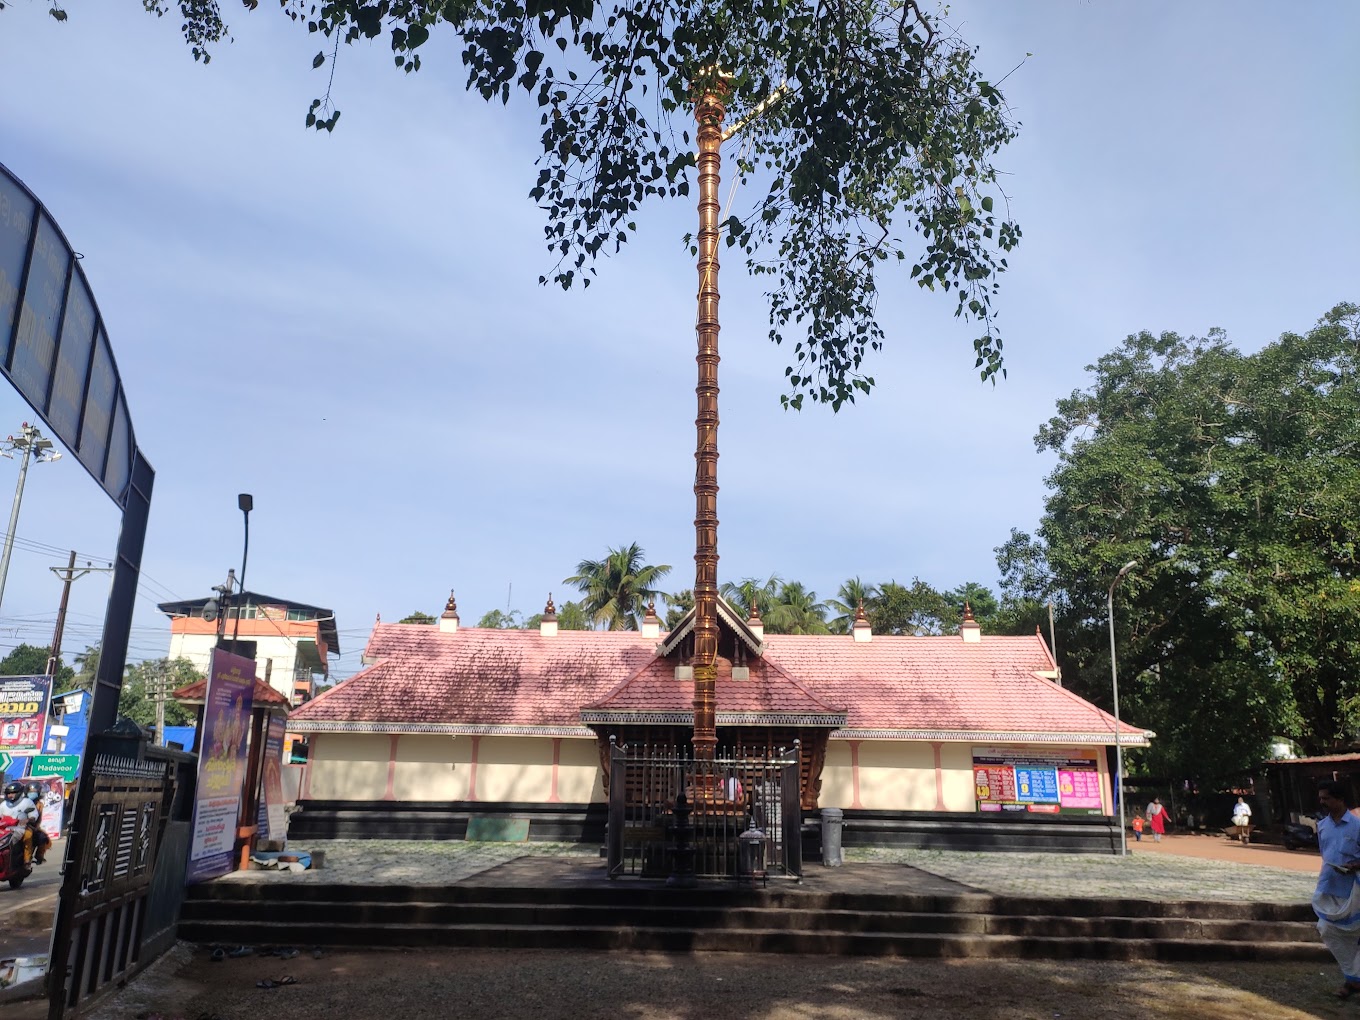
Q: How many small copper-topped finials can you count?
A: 6